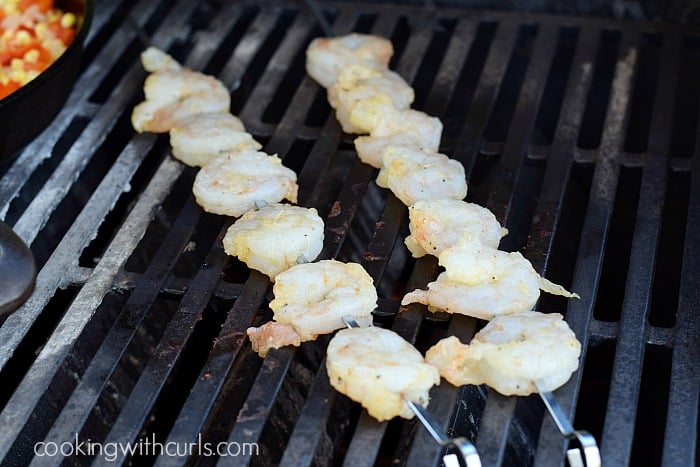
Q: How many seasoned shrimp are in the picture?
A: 13